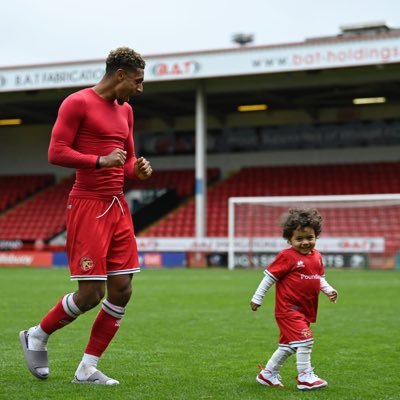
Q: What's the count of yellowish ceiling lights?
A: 3